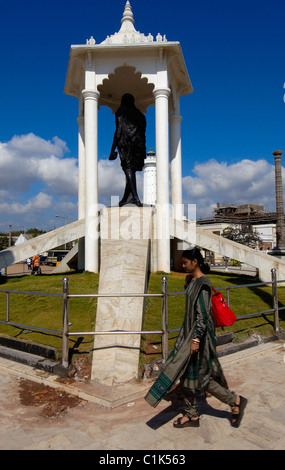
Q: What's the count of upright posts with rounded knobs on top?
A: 3